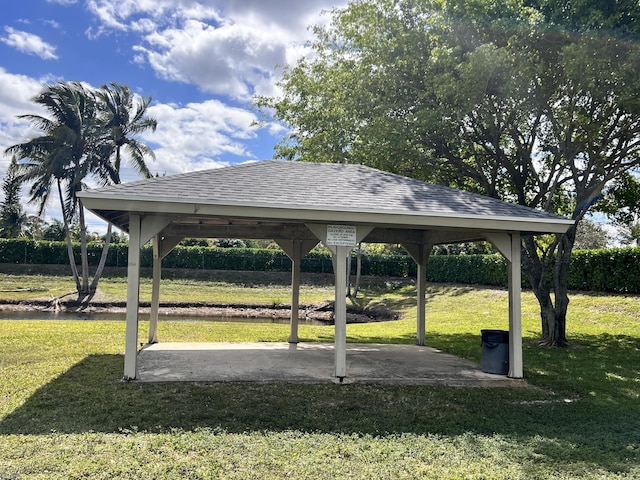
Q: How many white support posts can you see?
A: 6